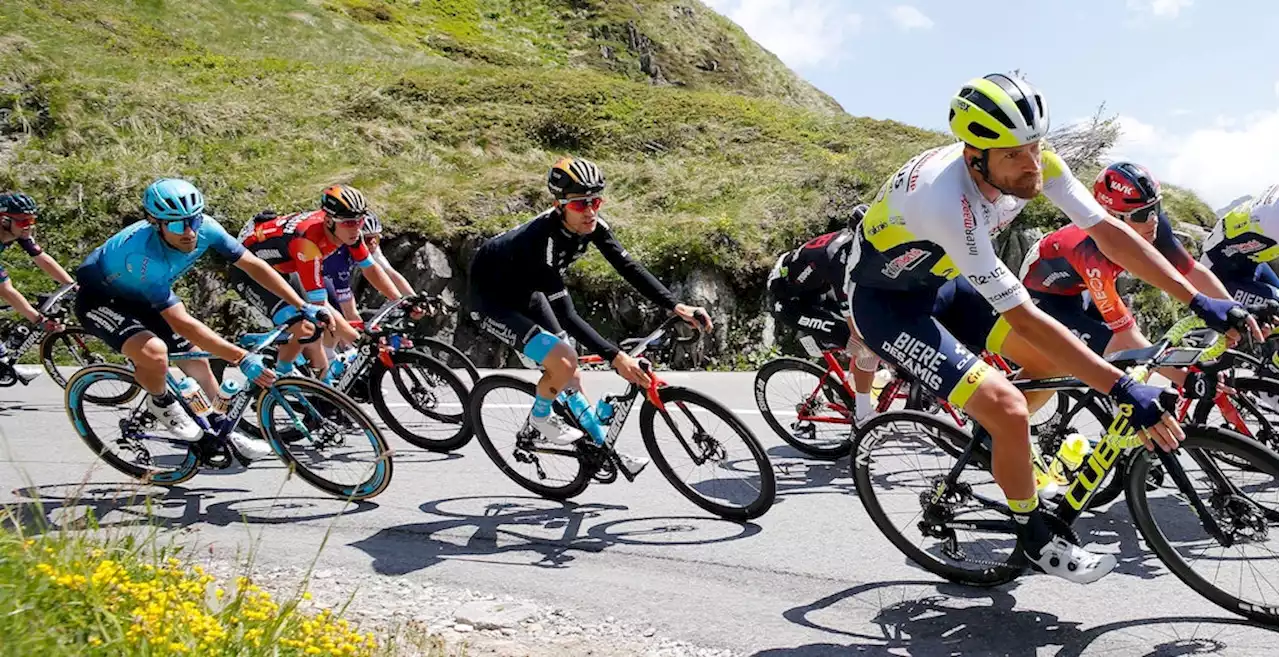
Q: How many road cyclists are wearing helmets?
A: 8